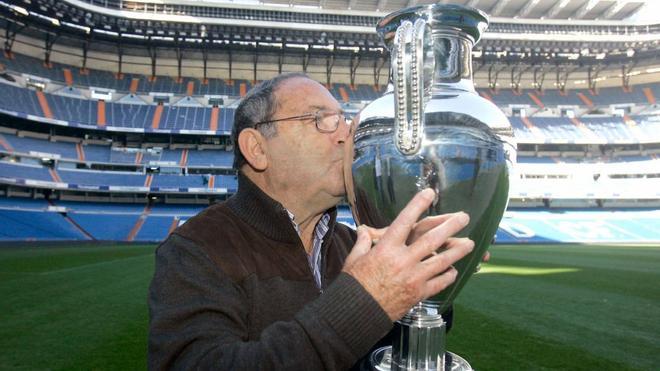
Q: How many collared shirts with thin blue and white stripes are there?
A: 1